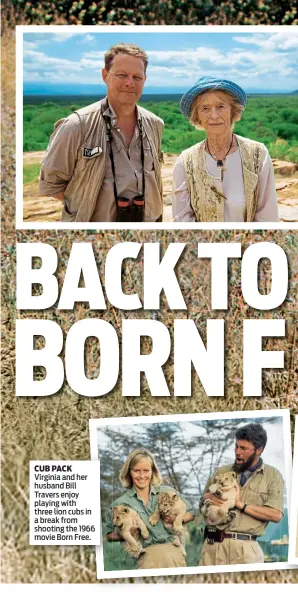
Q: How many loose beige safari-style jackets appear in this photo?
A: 1